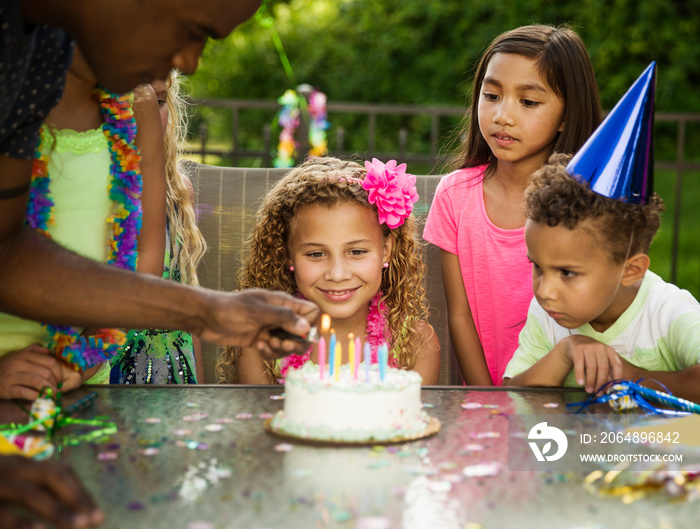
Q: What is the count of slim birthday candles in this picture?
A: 8